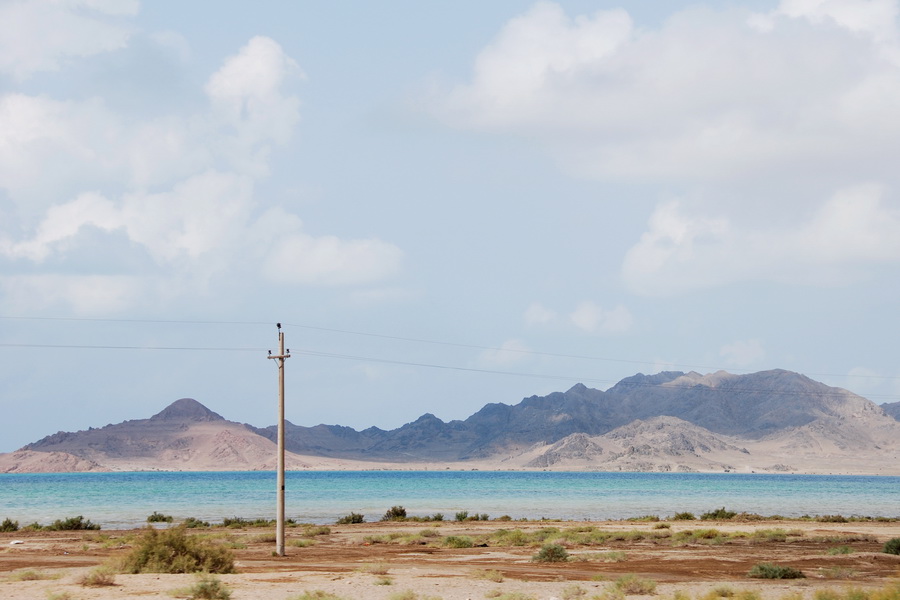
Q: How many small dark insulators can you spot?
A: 3